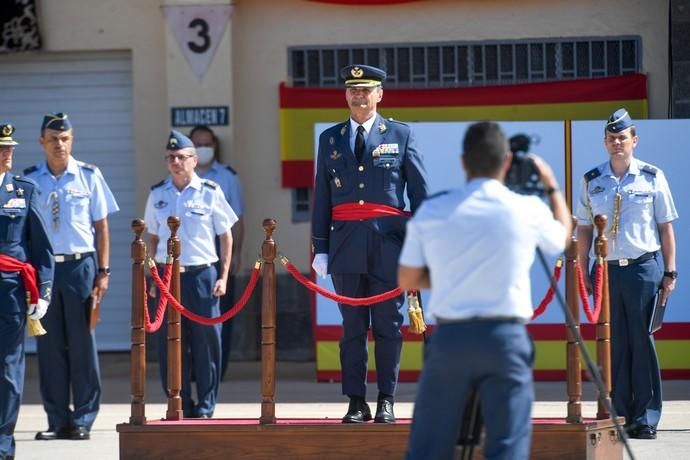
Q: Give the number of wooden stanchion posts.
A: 5